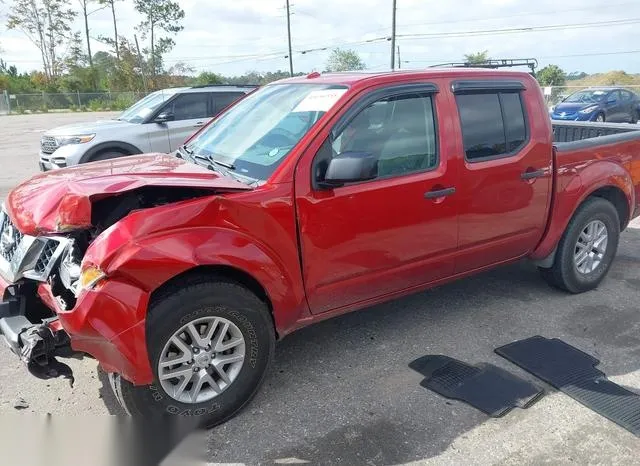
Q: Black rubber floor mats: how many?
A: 2